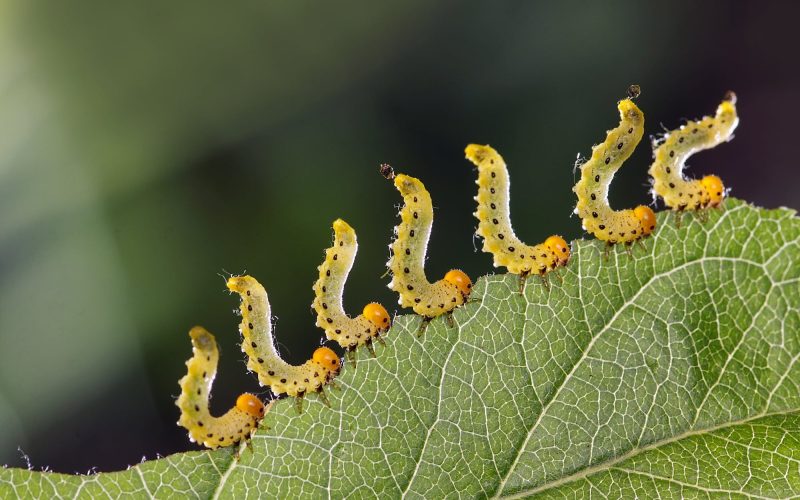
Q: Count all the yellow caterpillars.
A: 7